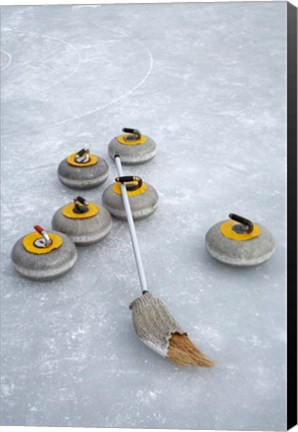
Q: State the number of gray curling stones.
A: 6